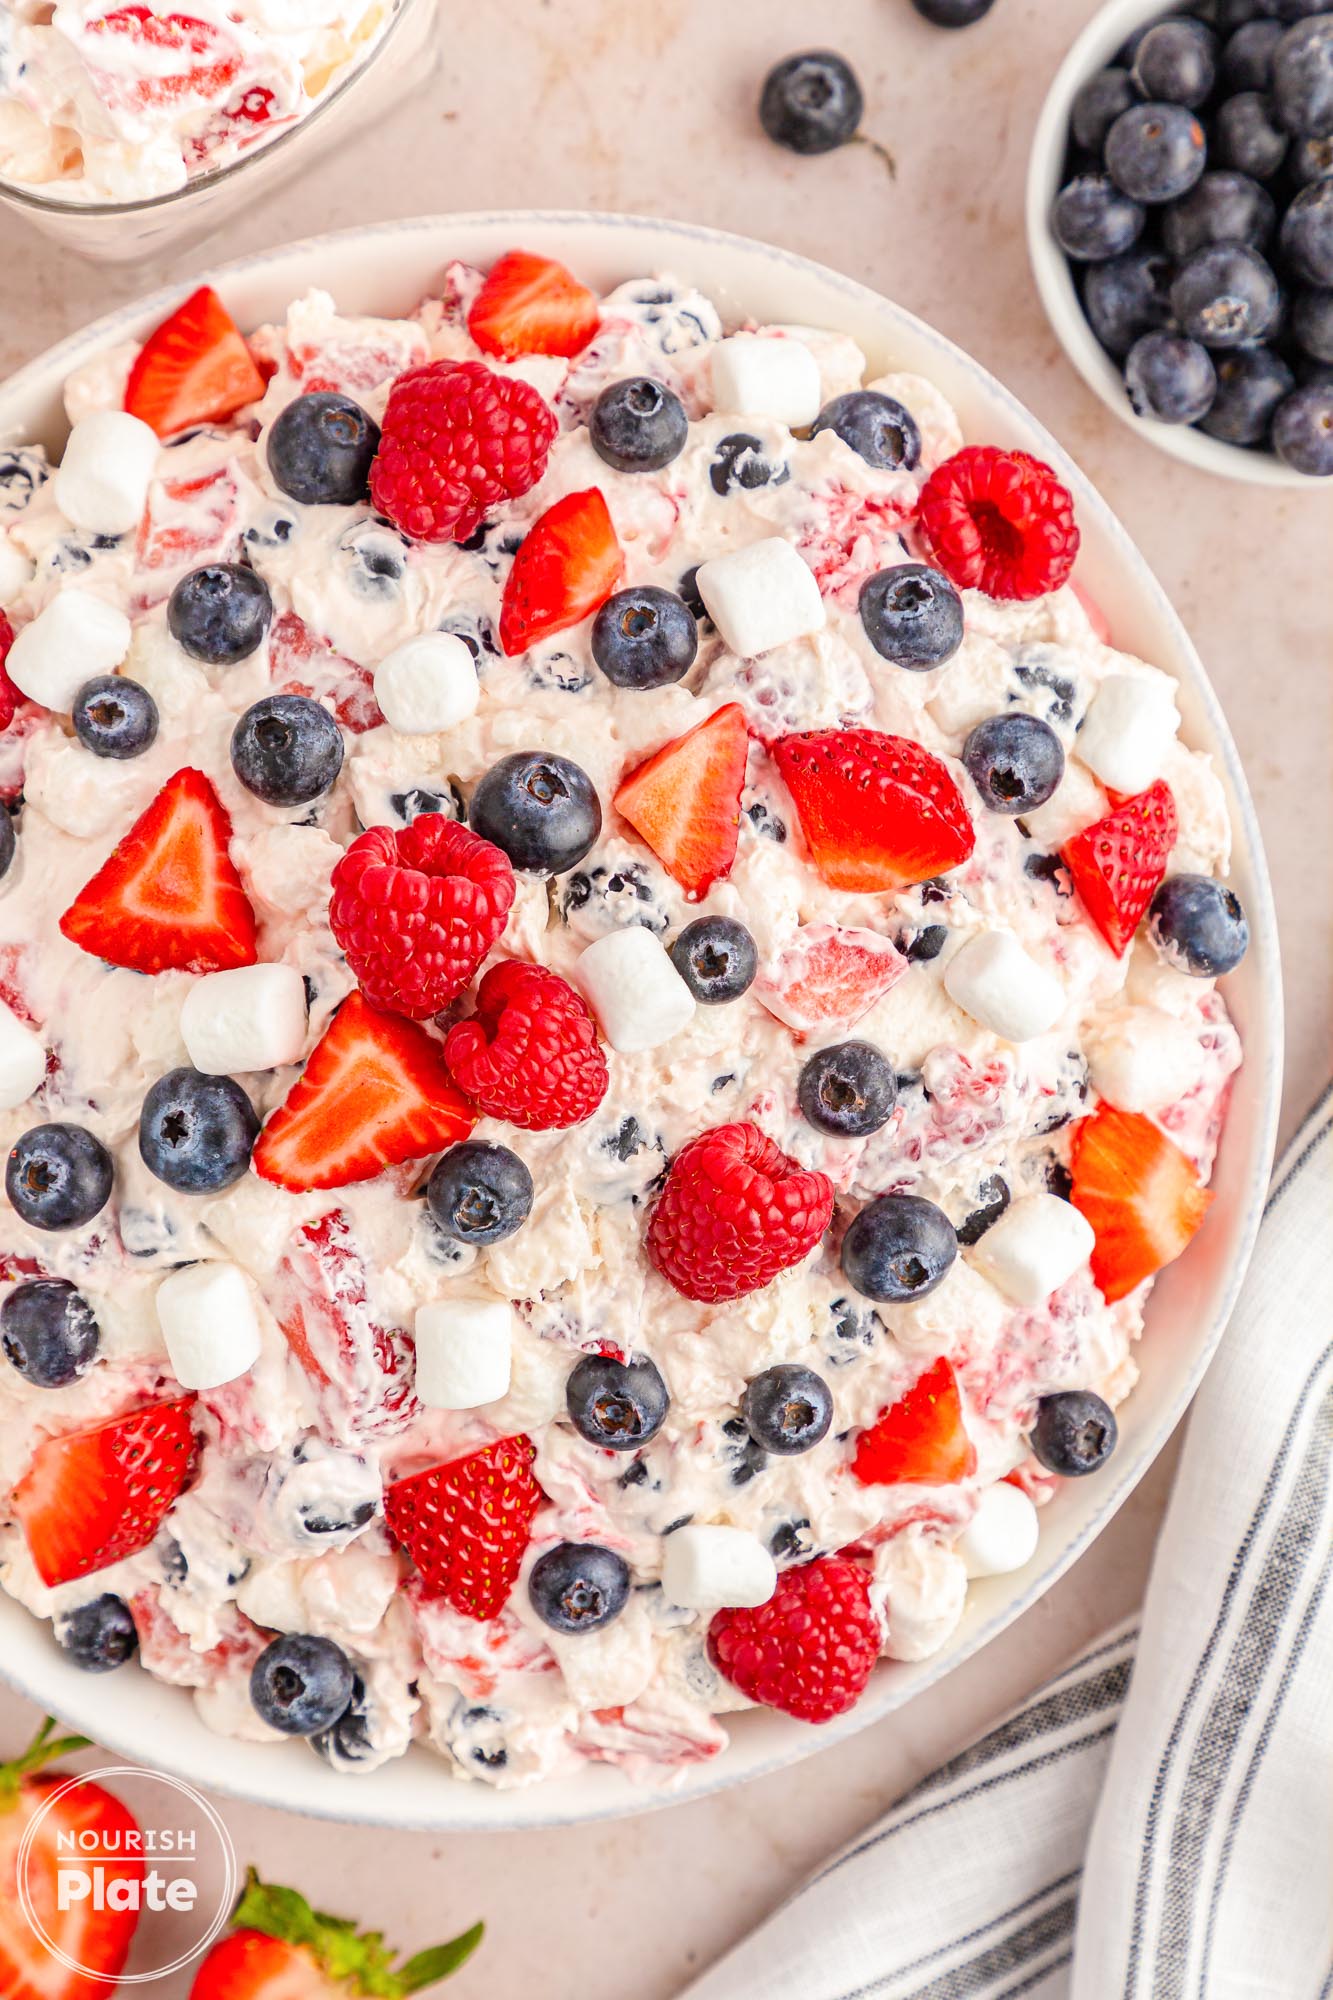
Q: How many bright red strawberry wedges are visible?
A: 12